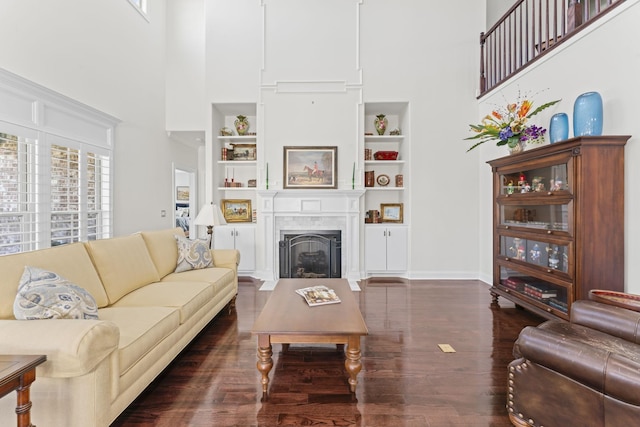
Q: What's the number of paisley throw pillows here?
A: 2